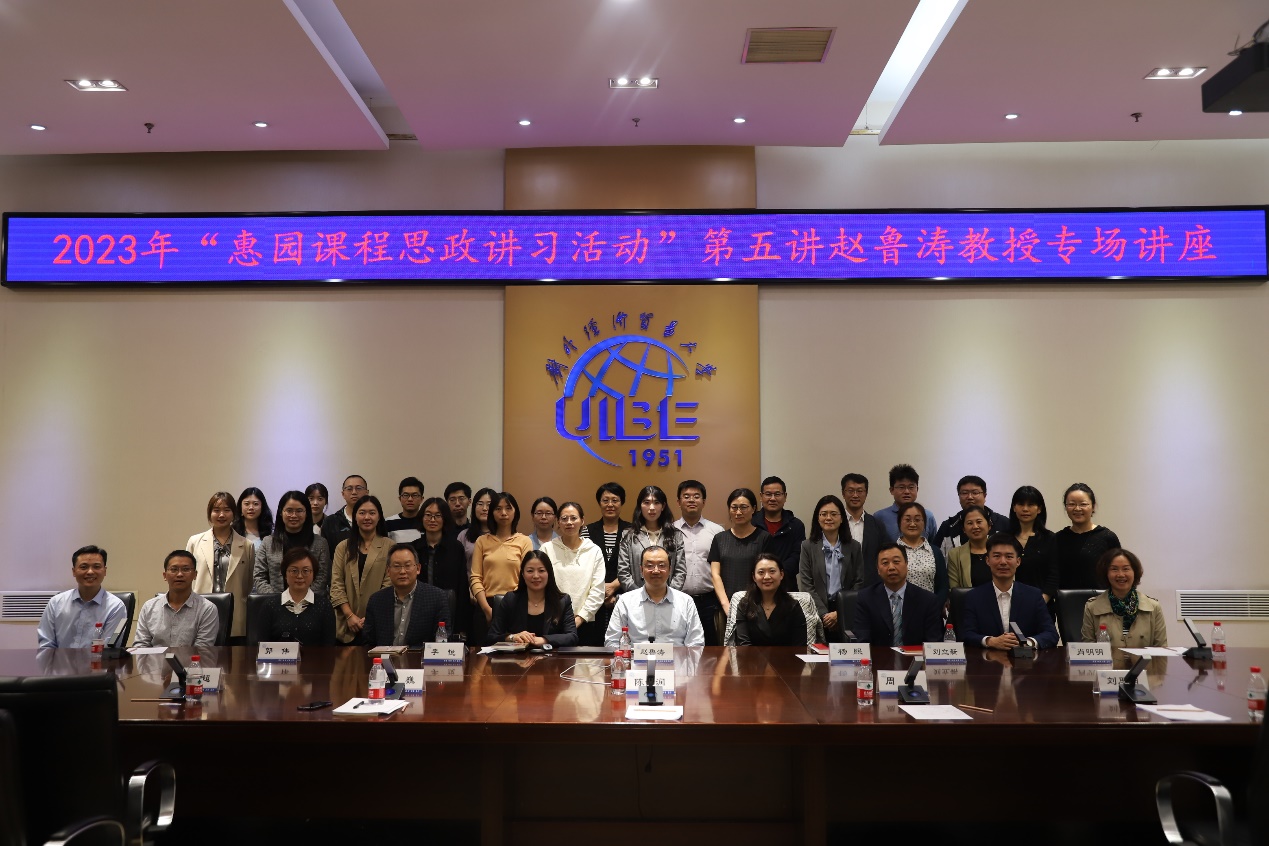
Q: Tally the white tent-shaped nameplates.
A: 11